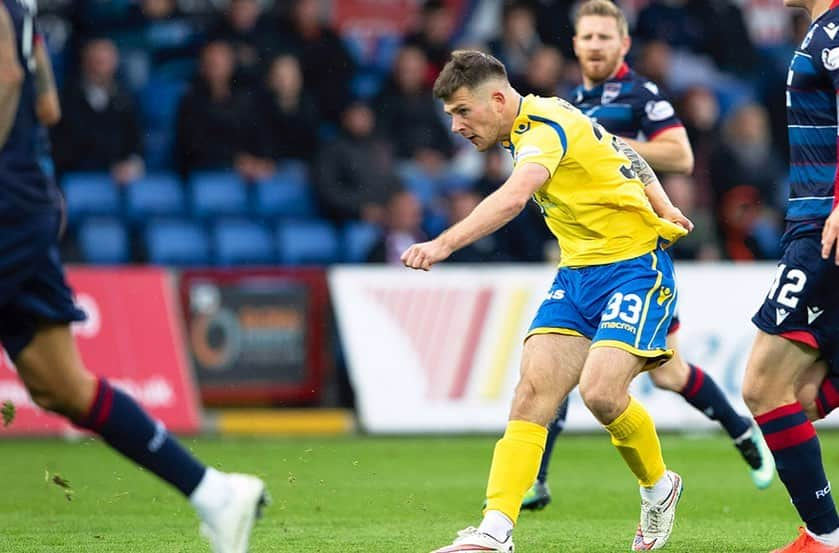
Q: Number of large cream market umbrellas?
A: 0